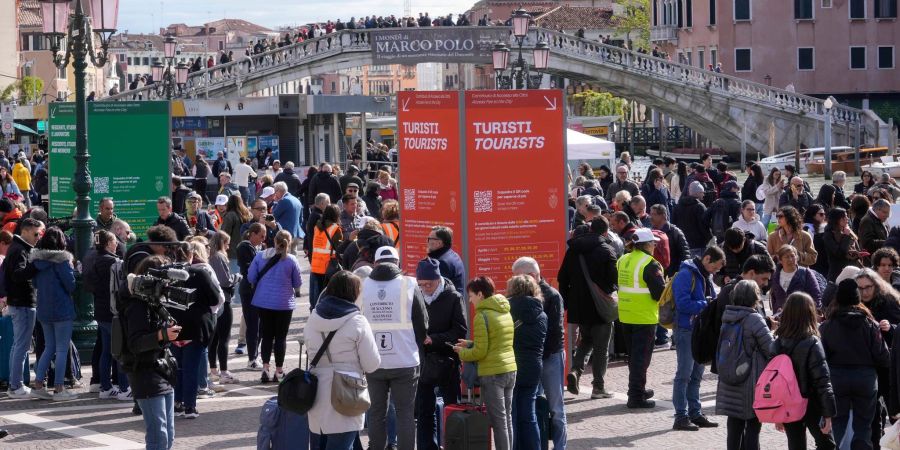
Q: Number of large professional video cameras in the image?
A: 1